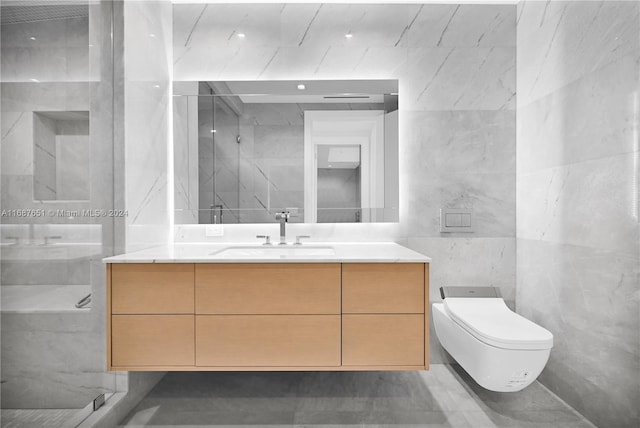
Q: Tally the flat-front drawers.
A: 6